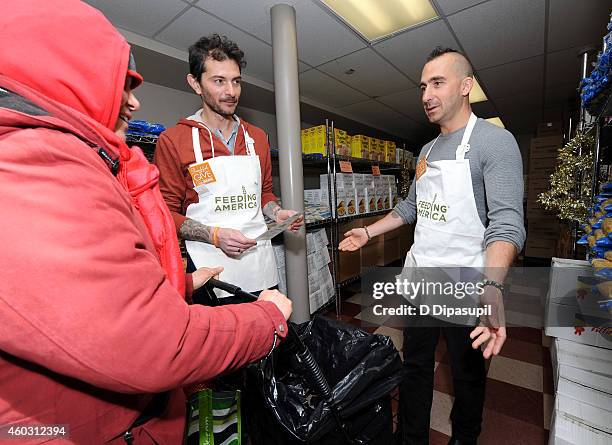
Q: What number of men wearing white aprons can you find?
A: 2